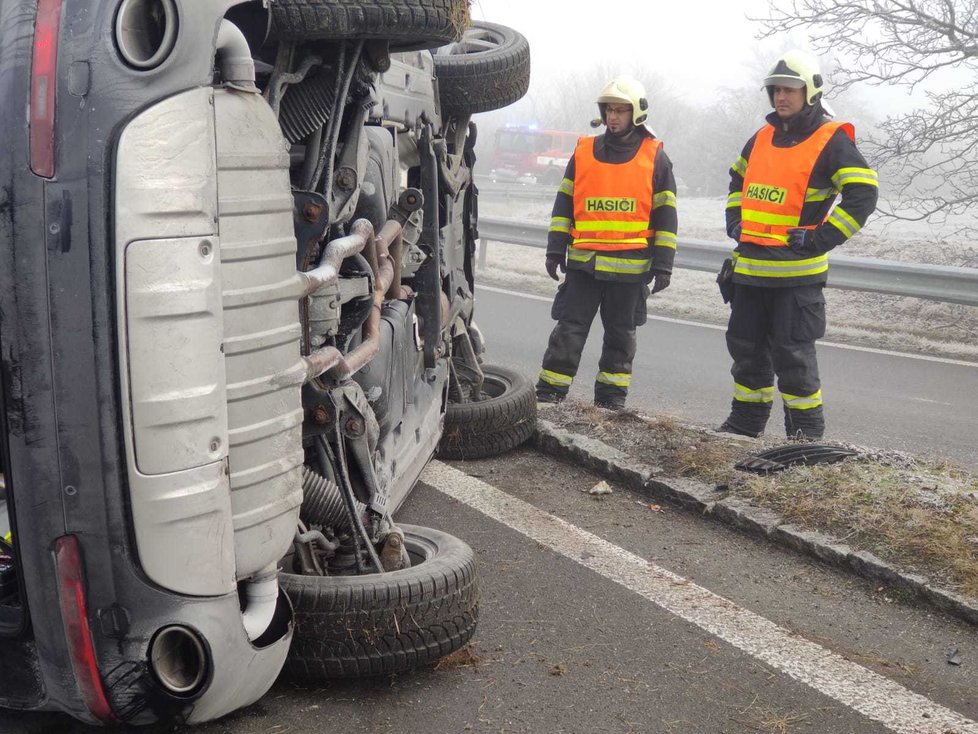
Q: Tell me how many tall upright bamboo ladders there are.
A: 0